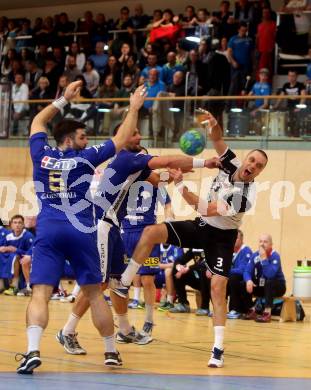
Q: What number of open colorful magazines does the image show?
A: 0